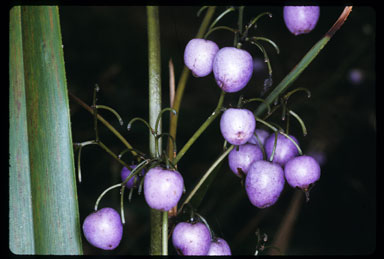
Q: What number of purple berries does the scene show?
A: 14